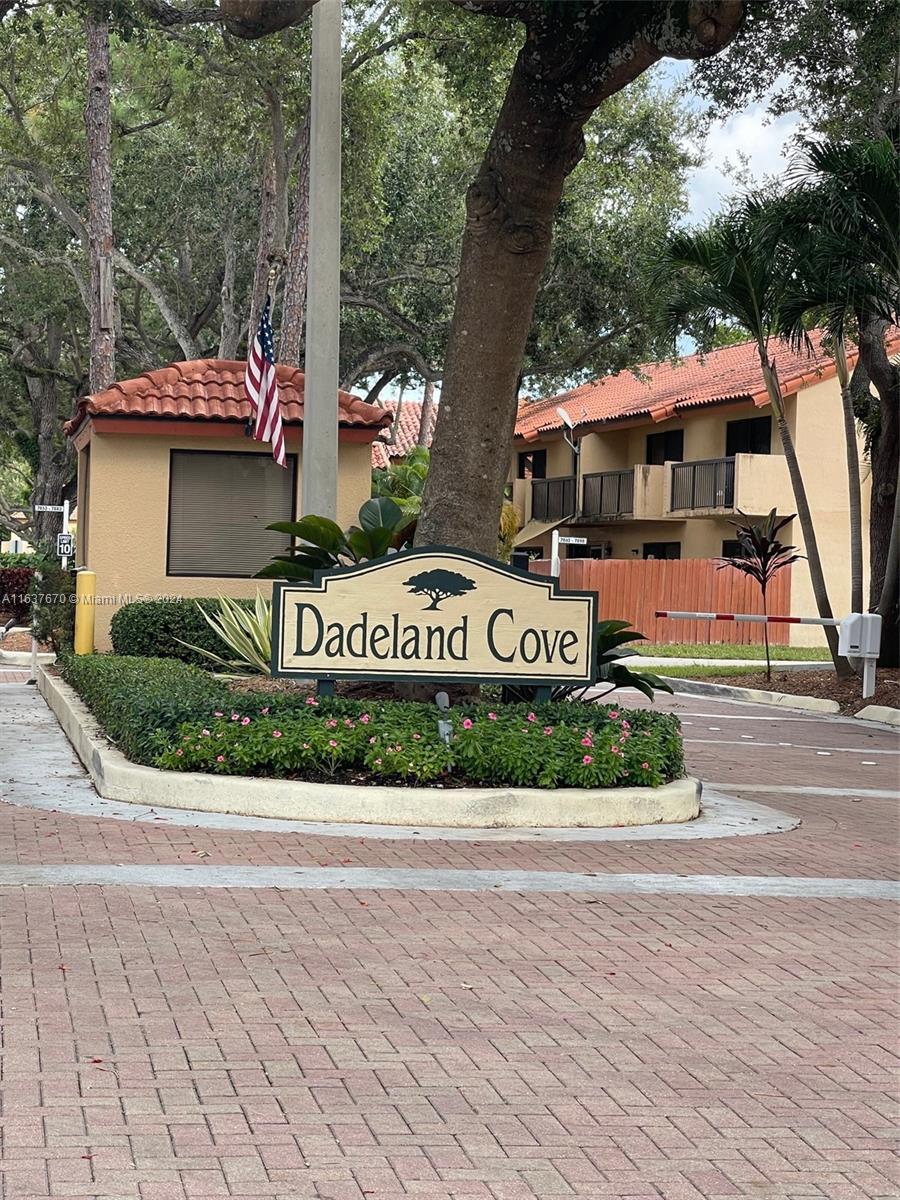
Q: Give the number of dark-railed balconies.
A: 3